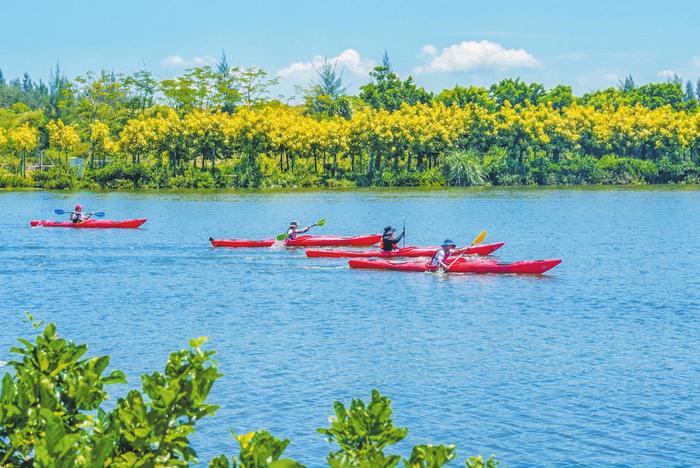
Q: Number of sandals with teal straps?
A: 0